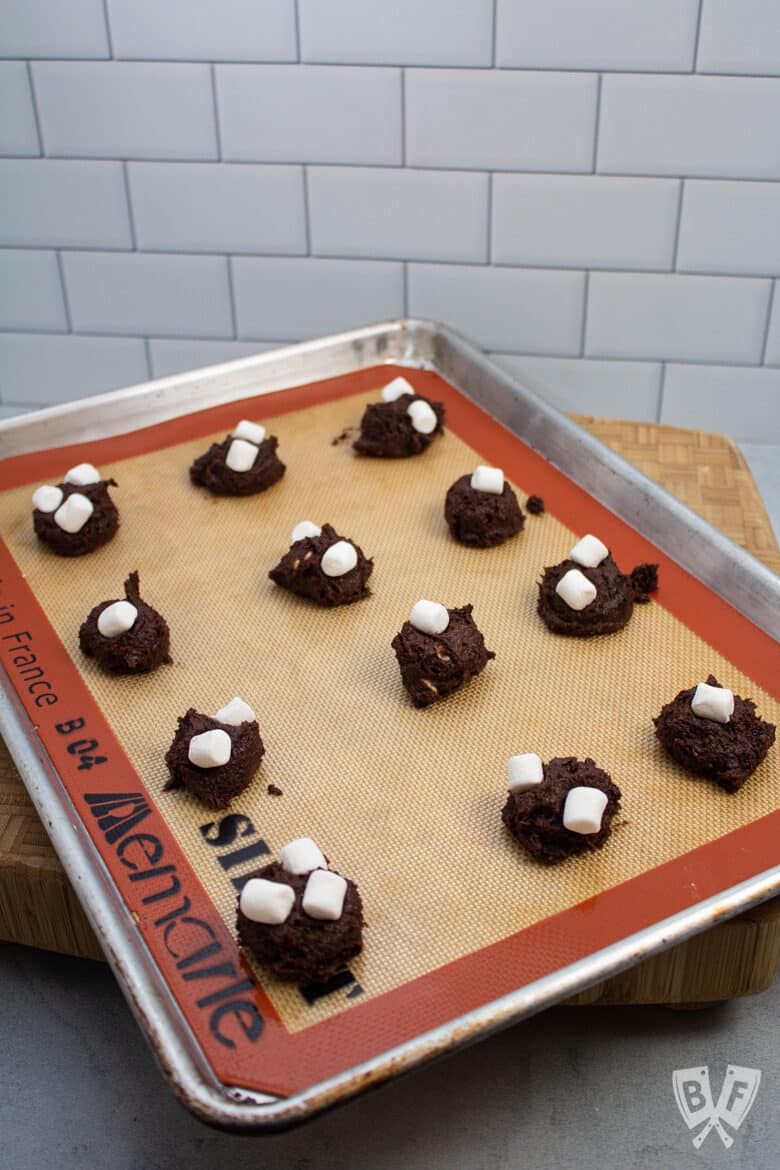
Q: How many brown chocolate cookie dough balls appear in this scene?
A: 12